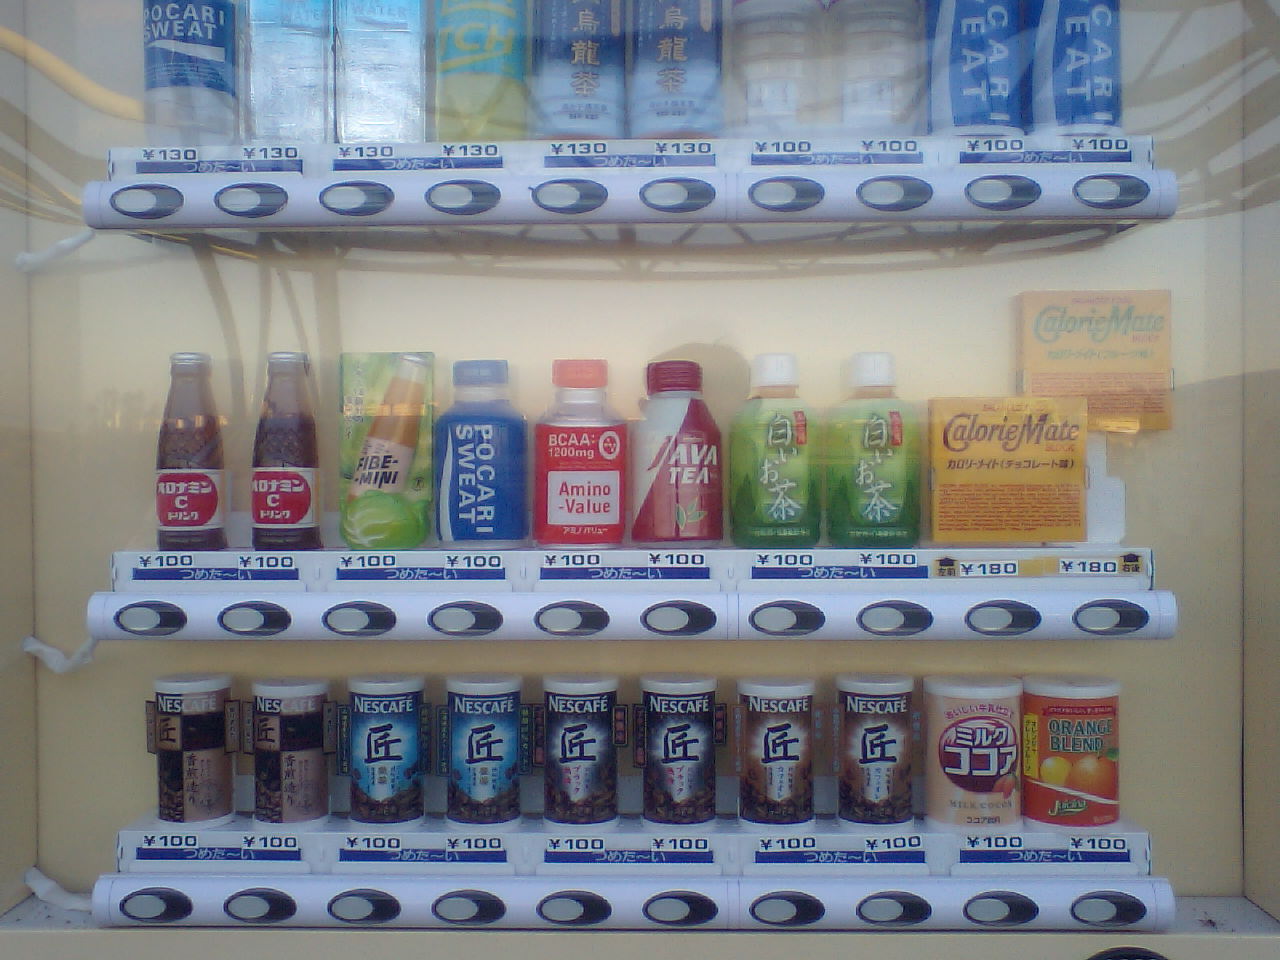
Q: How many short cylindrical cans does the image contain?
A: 10